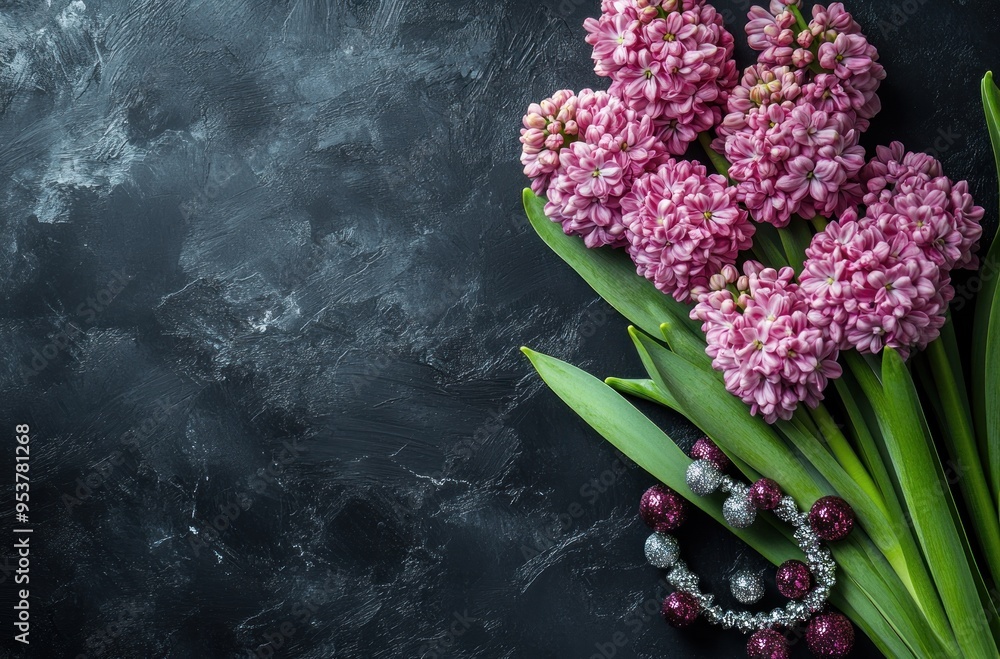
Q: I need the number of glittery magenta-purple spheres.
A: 8